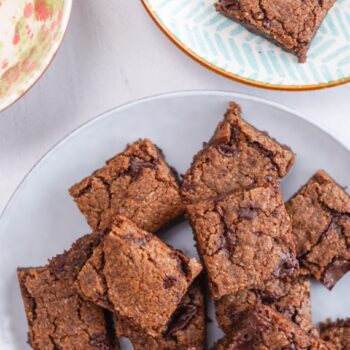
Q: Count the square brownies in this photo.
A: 11